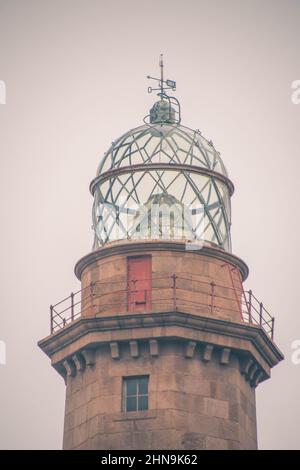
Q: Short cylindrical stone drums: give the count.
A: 1